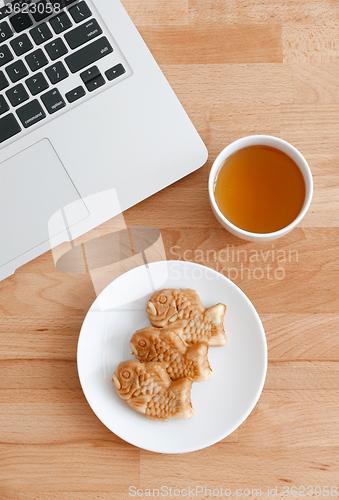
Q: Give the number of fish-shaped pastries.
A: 3